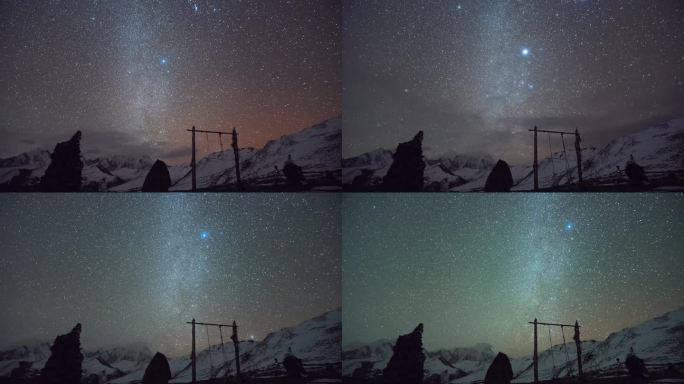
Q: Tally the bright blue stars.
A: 4